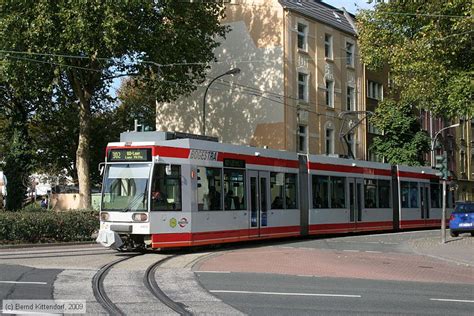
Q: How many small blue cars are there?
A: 1